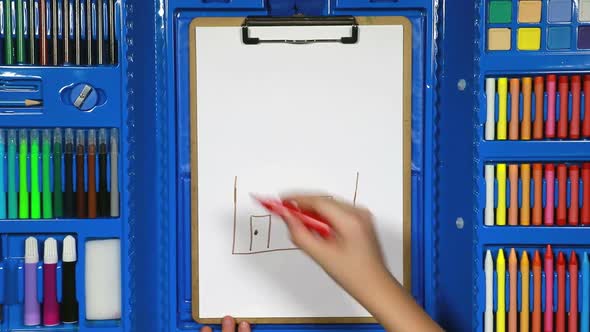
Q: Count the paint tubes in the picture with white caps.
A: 3